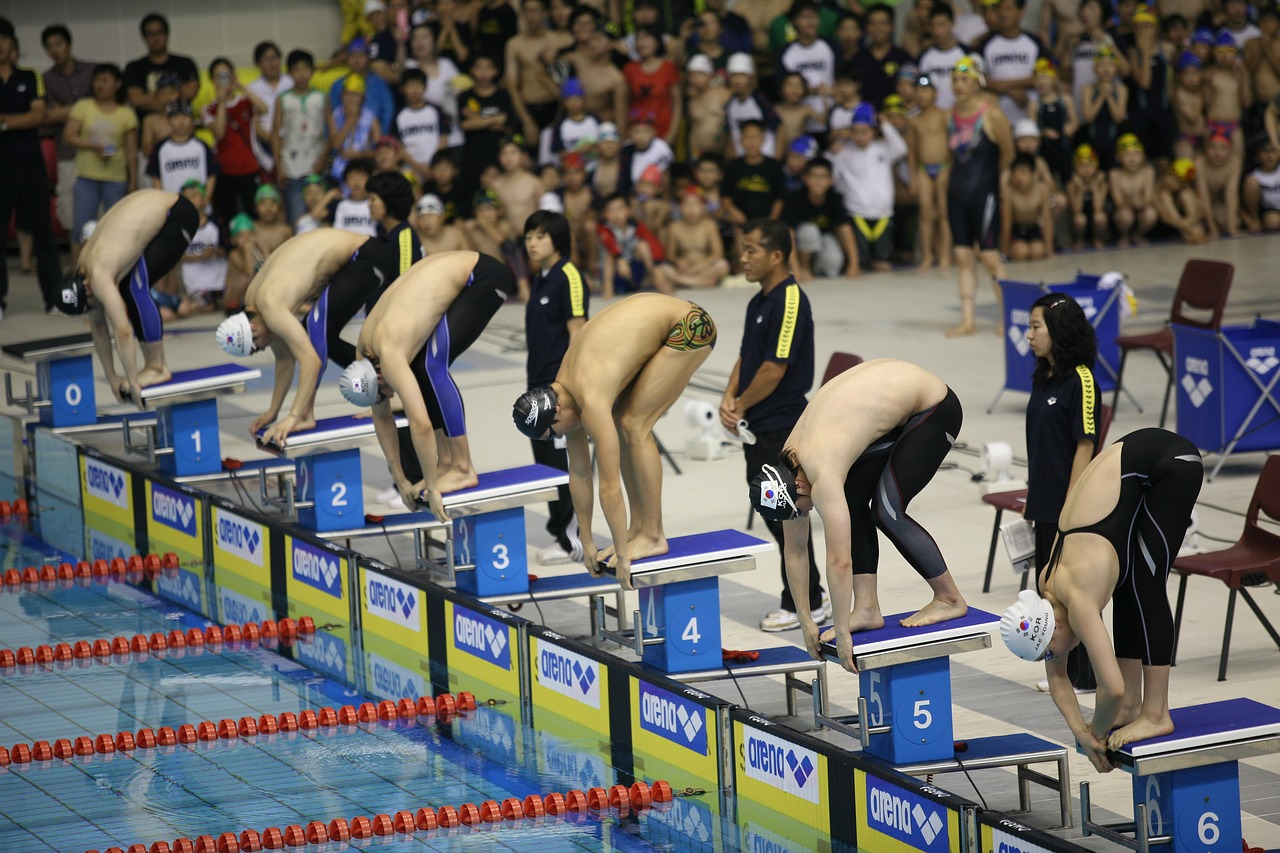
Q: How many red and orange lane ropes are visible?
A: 5